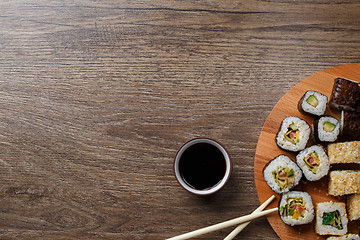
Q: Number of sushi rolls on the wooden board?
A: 13